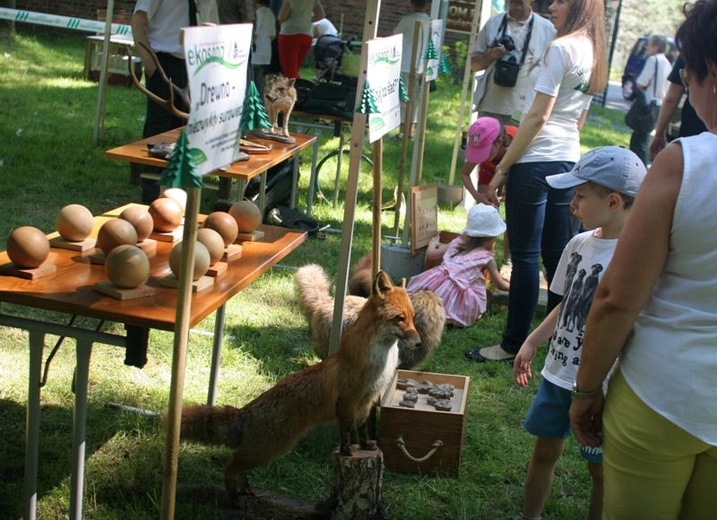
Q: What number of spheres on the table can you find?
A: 11